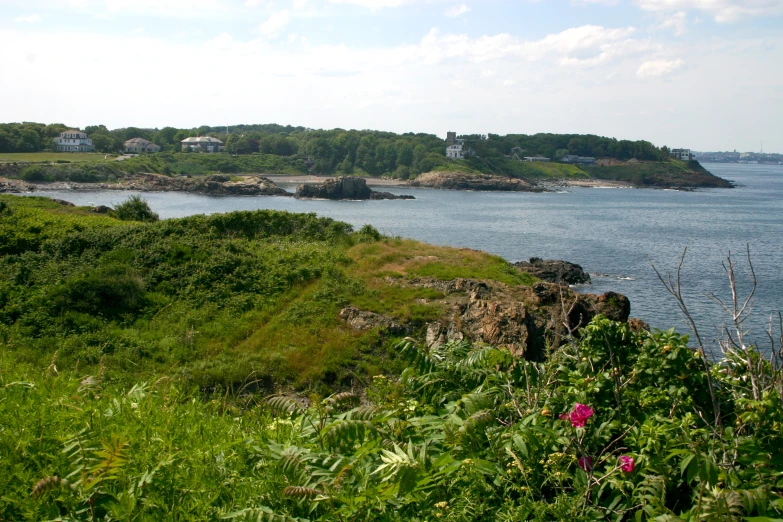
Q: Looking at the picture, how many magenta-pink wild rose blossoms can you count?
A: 3